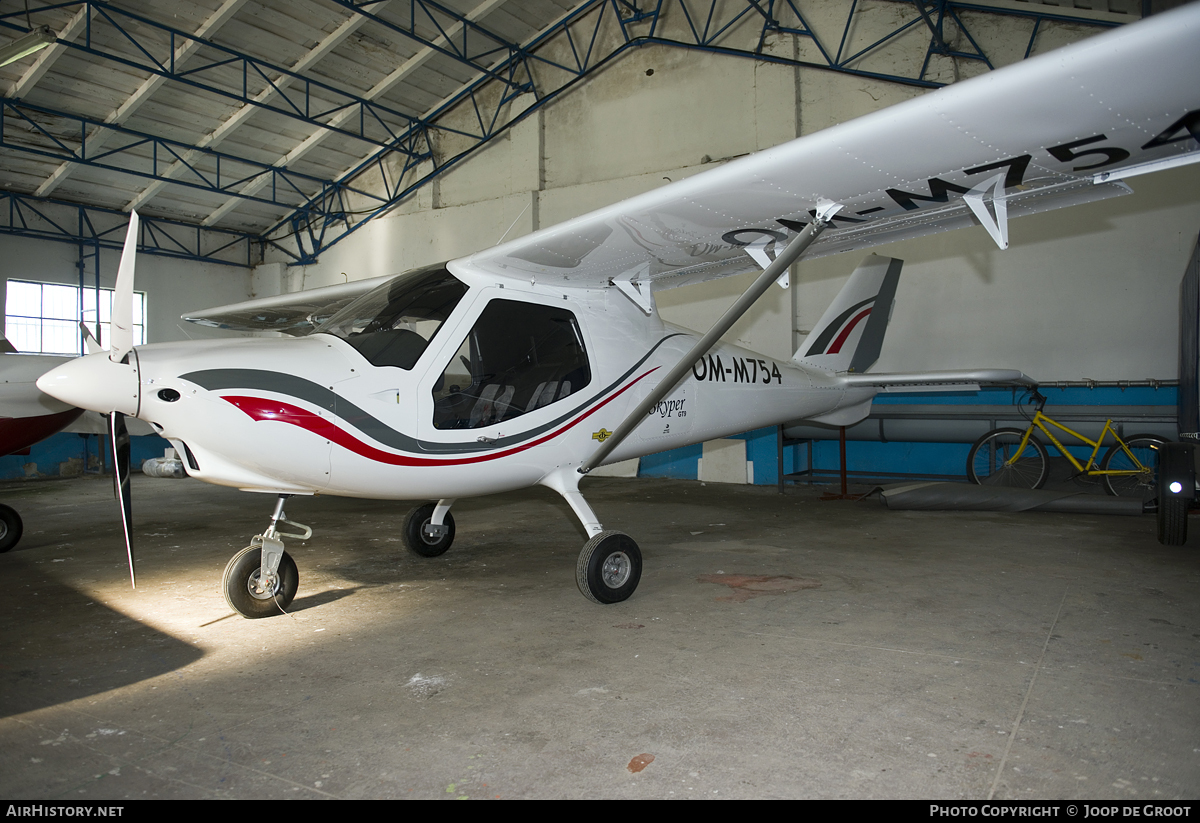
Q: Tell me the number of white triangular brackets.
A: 3